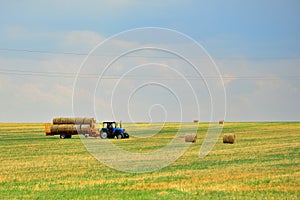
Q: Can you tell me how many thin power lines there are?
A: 3